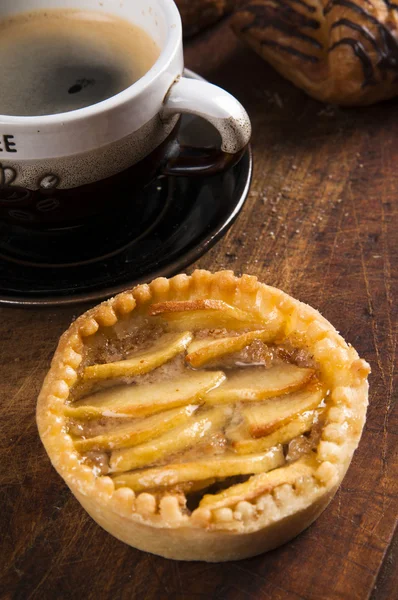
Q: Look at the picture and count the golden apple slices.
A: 11